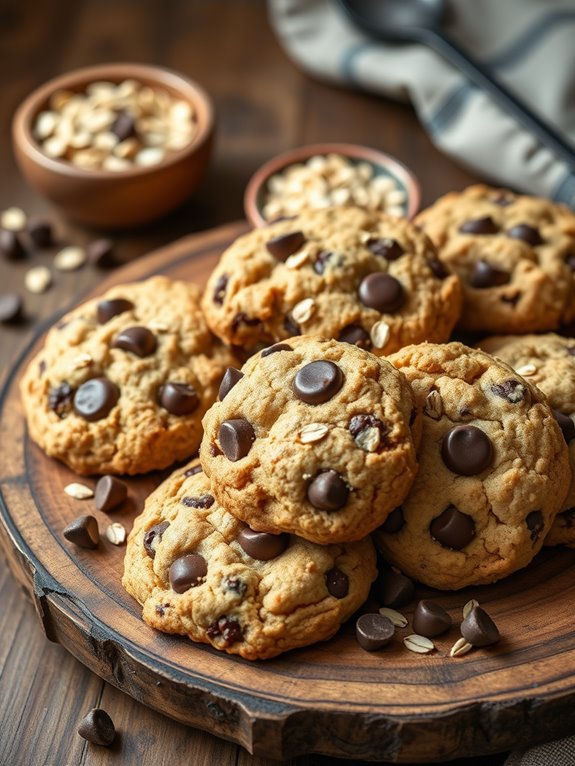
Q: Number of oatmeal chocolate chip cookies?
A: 7